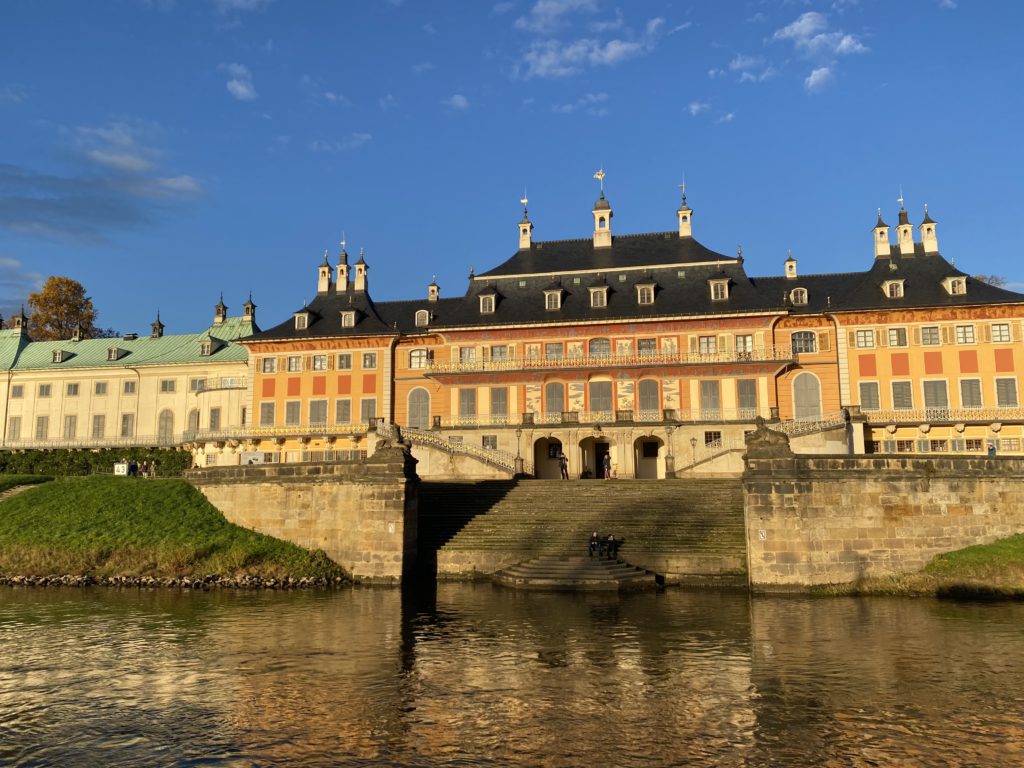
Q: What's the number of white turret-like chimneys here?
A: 11